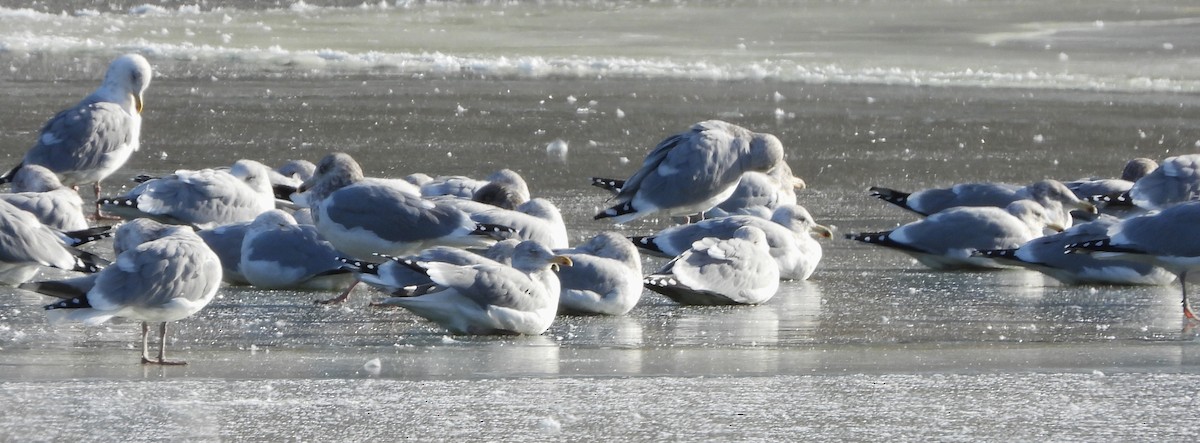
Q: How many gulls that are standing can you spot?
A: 5